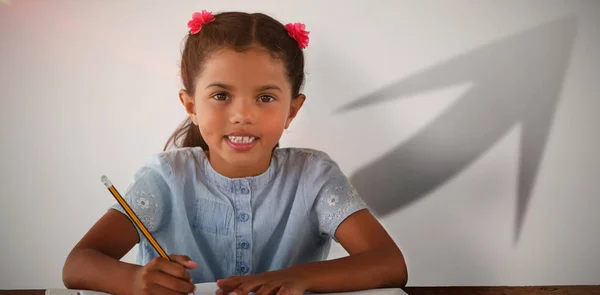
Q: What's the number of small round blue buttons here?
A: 4